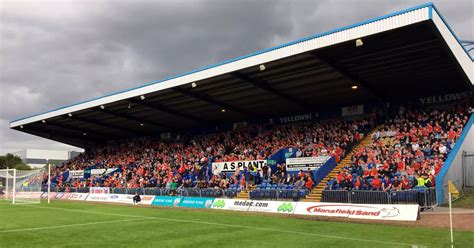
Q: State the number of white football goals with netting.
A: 1